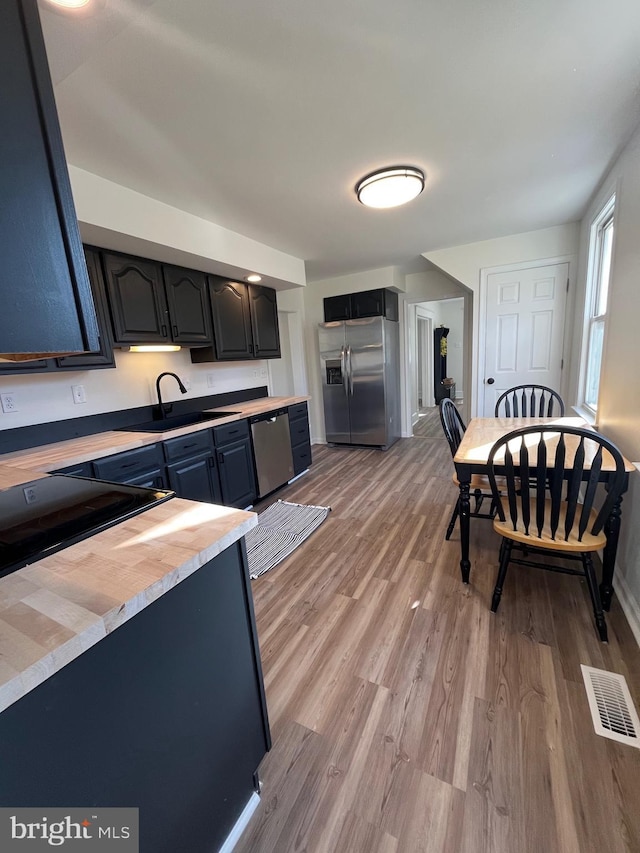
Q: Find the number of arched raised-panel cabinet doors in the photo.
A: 4